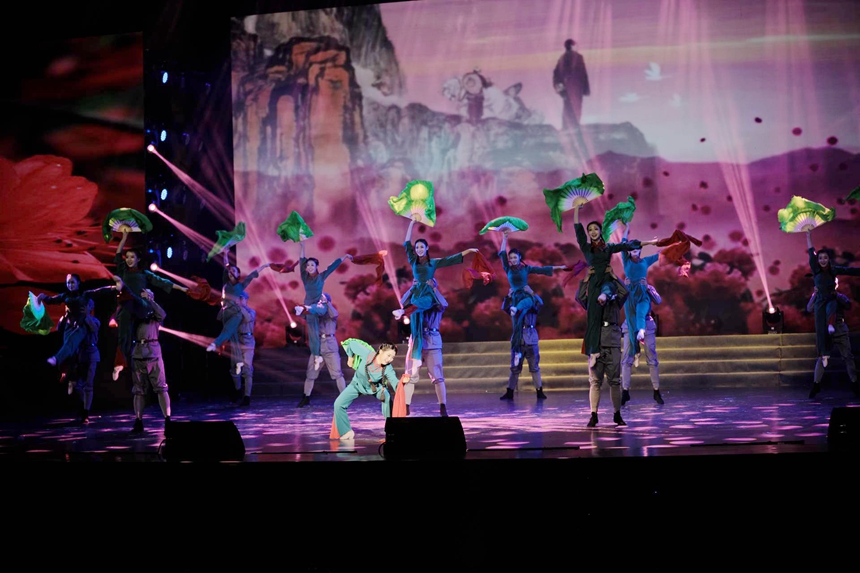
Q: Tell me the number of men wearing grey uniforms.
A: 9